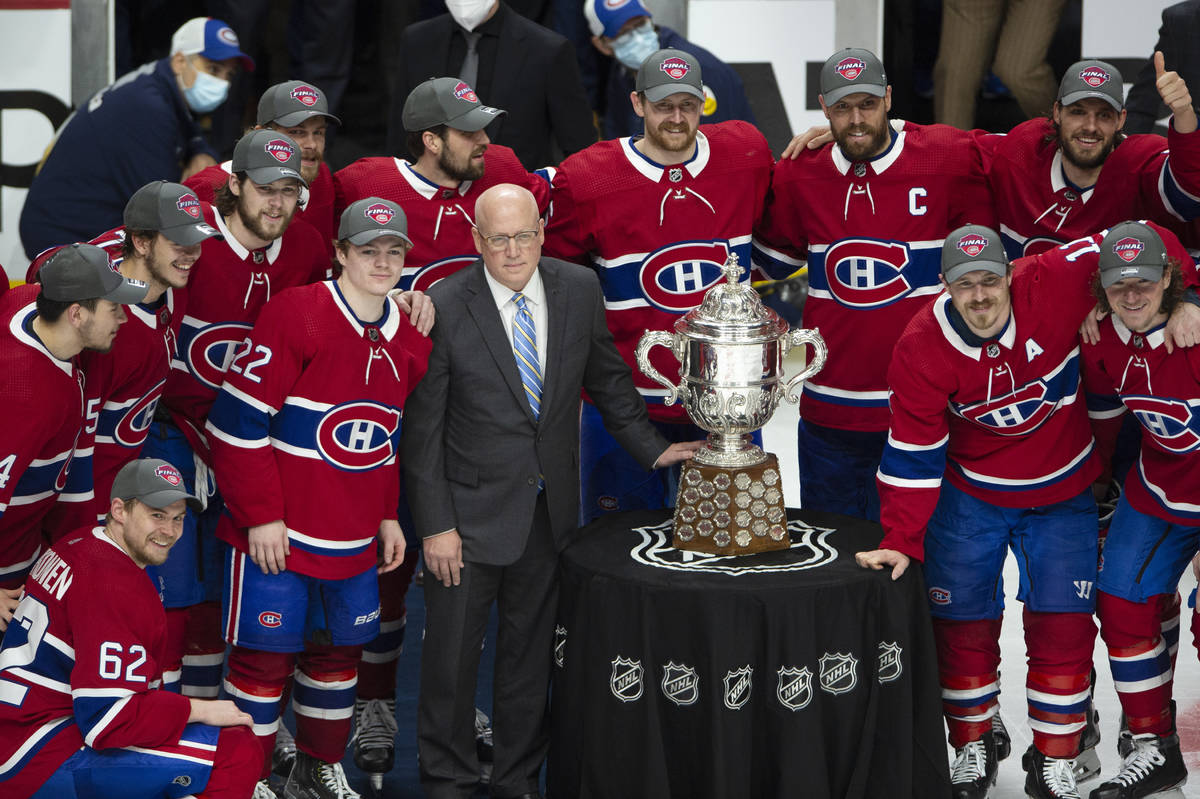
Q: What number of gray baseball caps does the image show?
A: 12